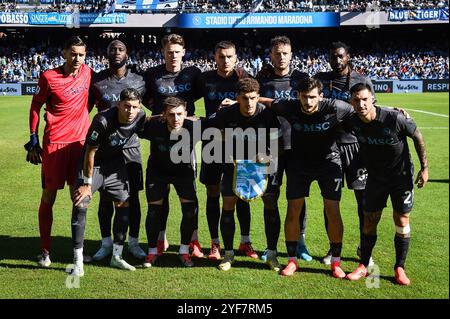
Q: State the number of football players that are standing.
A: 11